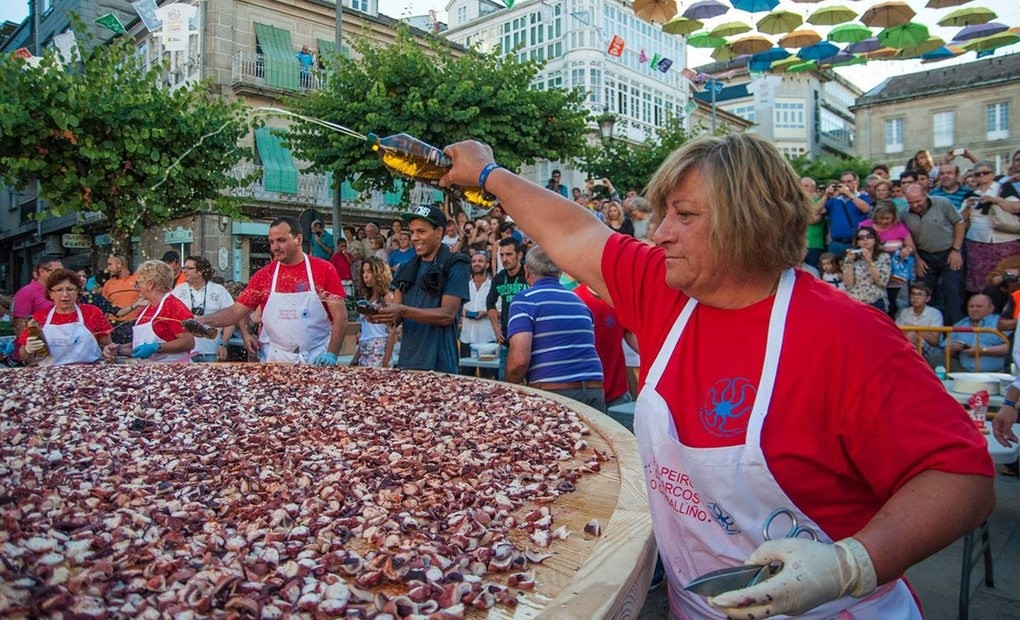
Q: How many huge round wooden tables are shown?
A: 1